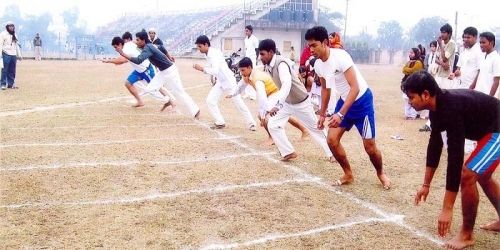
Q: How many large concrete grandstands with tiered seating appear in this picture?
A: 1